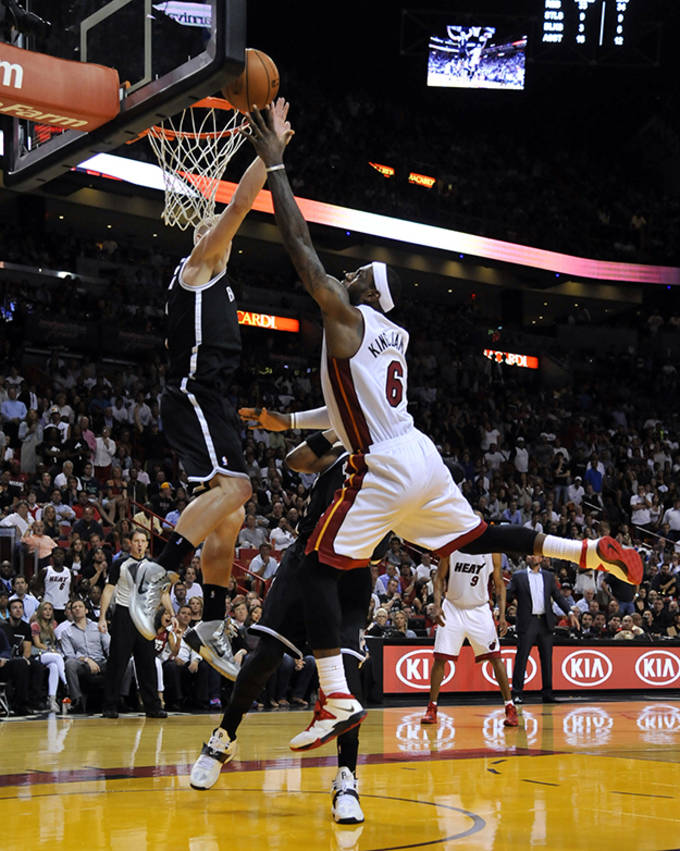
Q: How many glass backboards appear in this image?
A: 1